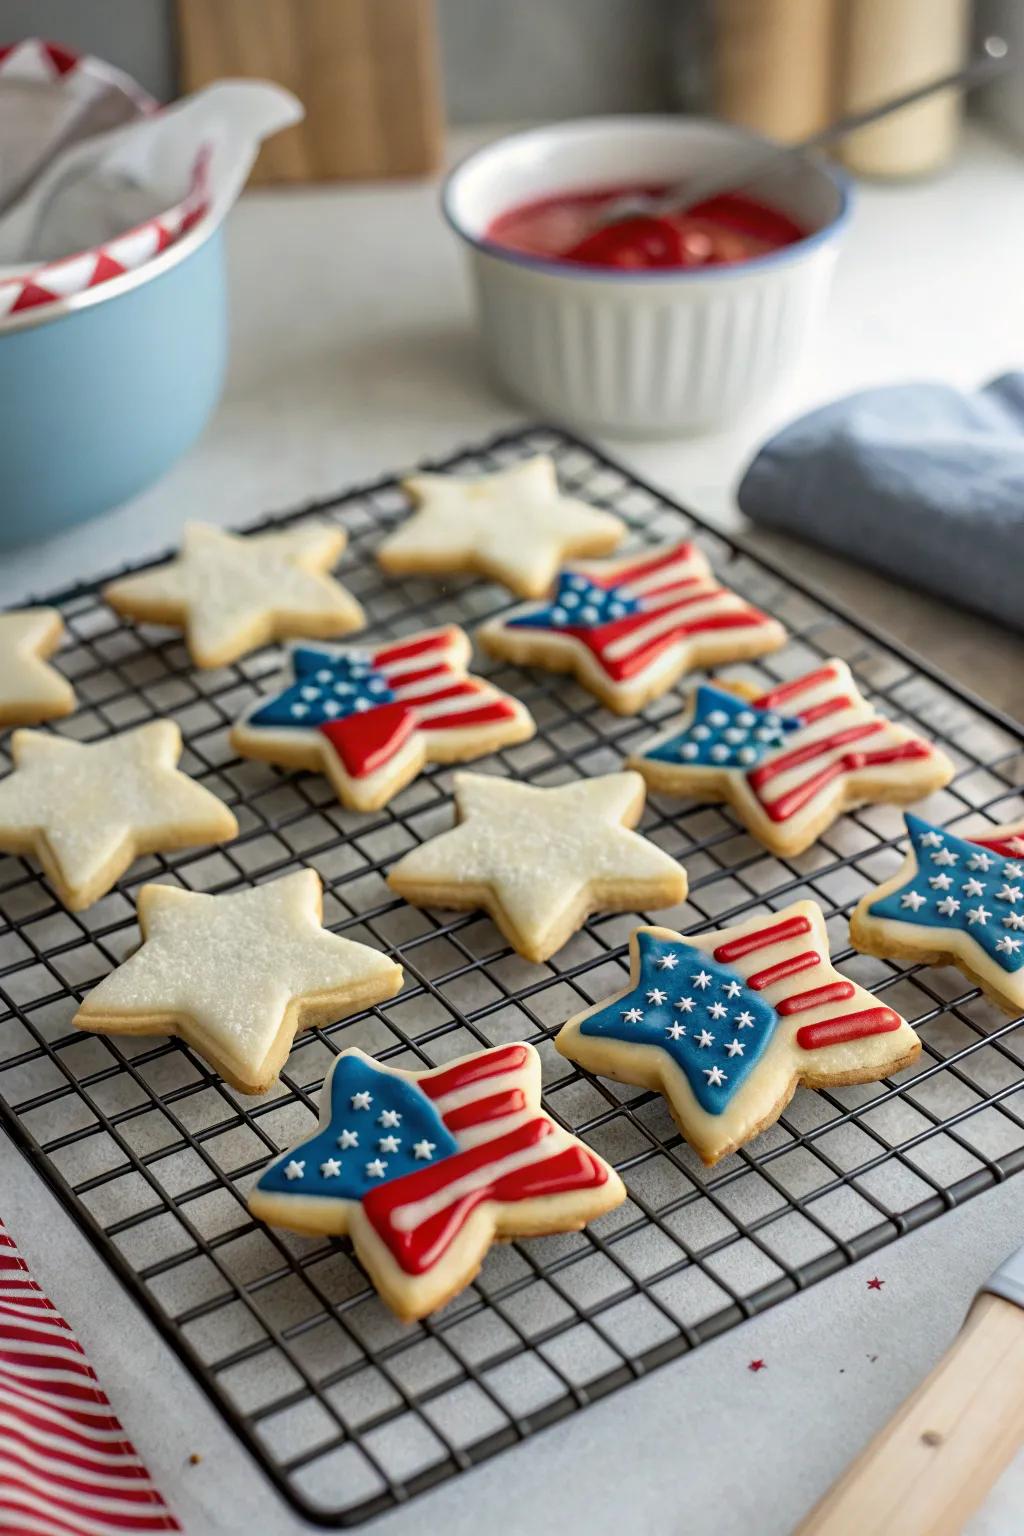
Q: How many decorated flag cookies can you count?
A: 6